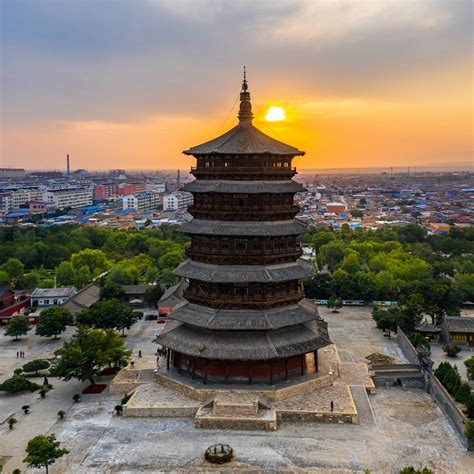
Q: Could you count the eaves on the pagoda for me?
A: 6